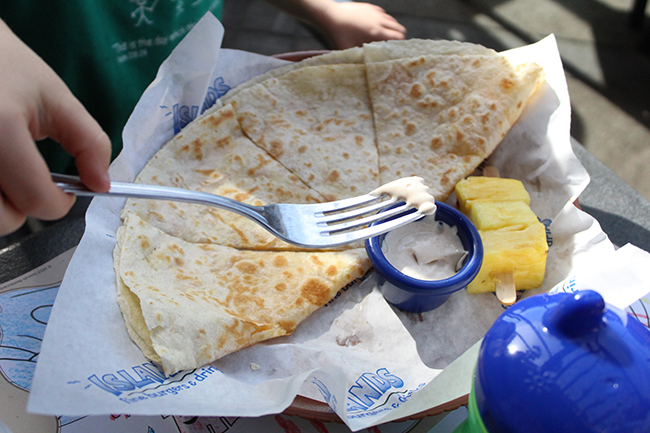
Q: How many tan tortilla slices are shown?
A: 4